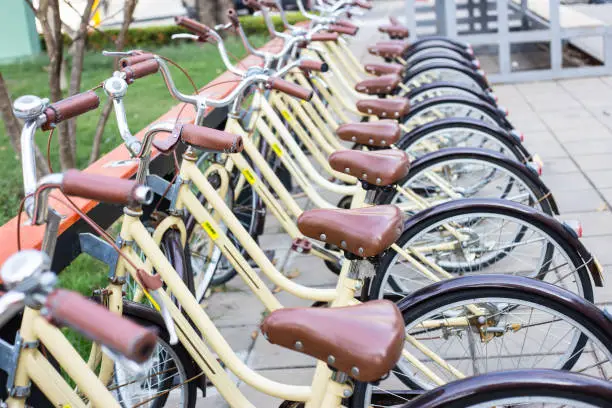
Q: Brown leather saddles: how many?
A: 9